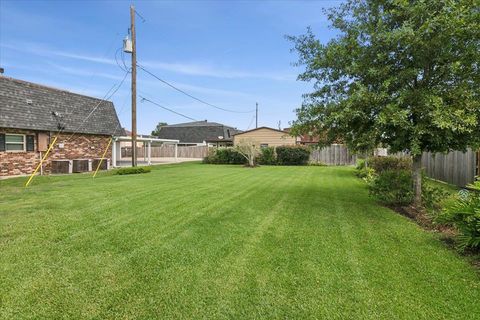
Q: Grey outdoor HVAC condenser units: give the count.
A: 3